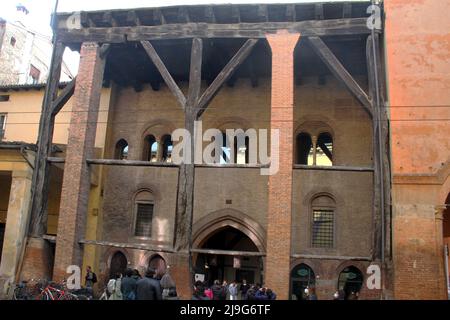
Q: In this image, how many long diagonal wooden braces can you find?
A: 4